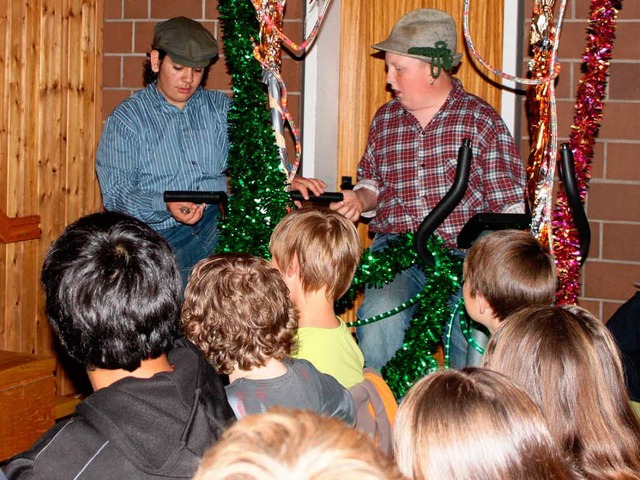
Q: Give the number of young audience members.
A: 7